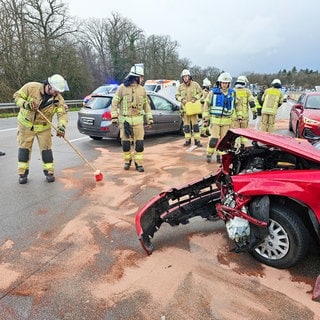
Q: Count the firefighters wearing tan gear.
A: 7